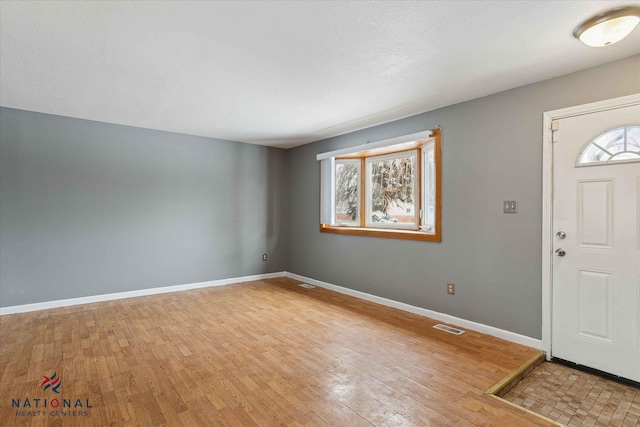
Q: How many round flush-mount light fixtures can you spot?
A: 1